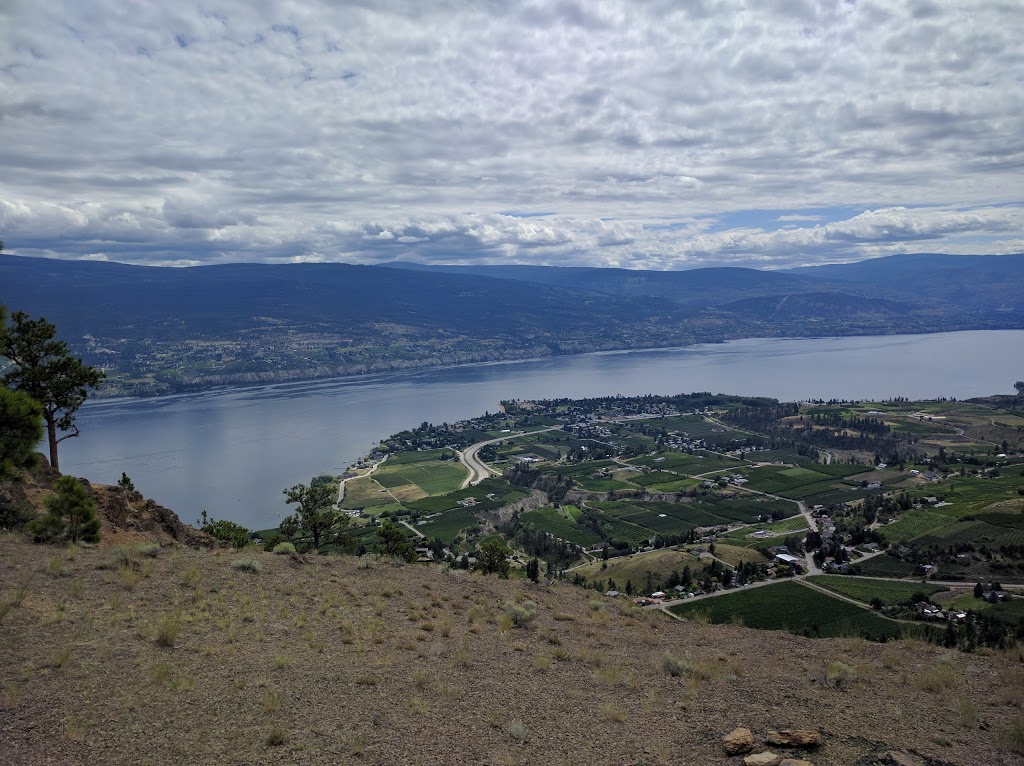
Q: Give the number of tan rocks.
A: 4